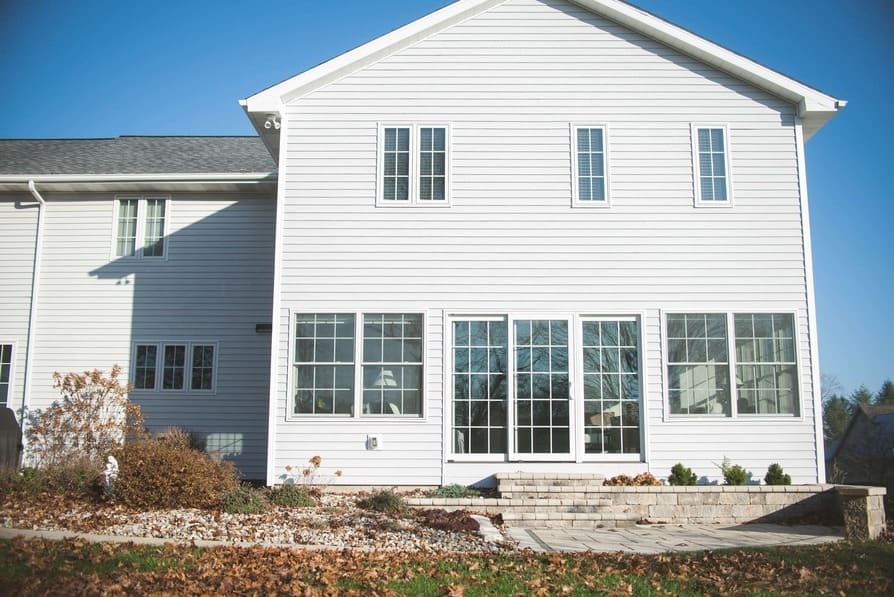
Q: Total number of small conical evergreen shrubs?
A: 3